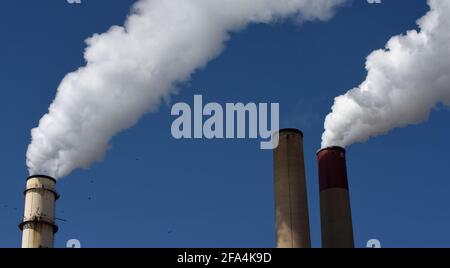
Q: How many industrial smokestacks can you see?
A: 3